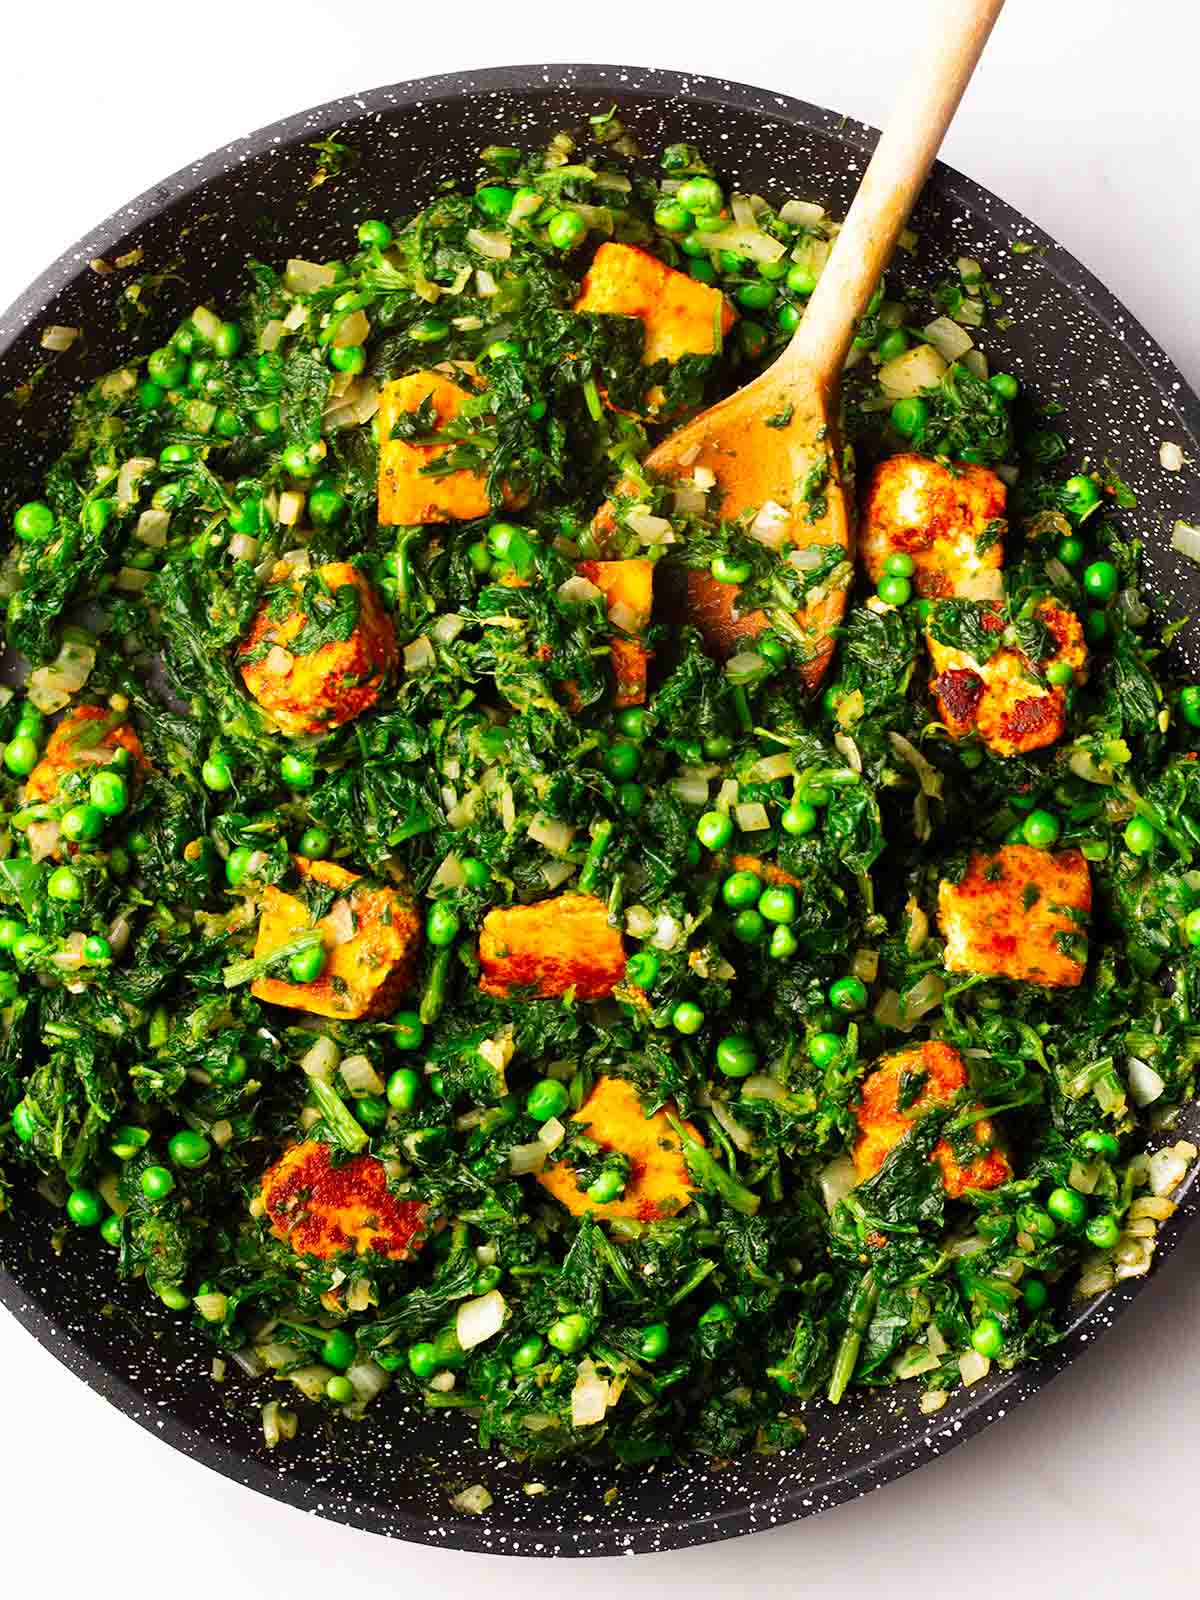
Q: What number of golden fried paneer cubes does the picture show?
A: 13